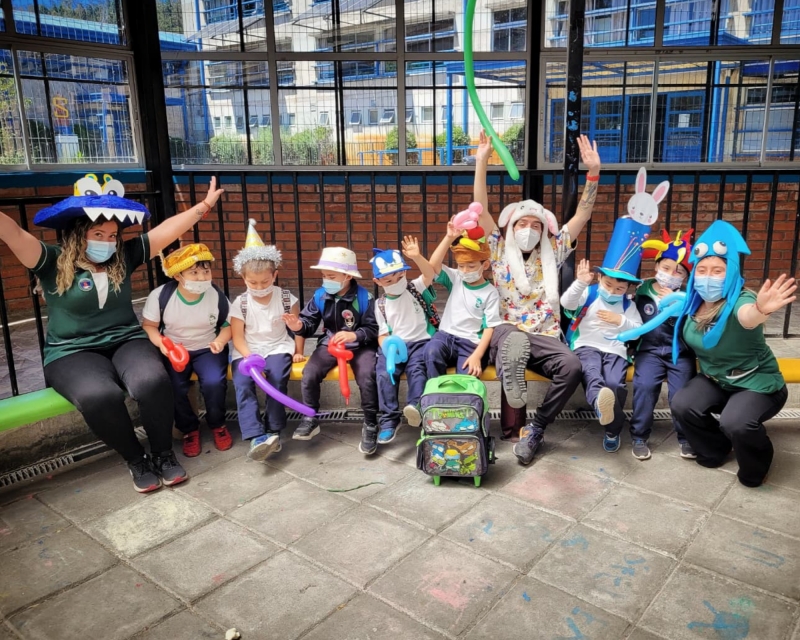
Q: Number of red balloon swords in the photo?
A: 2